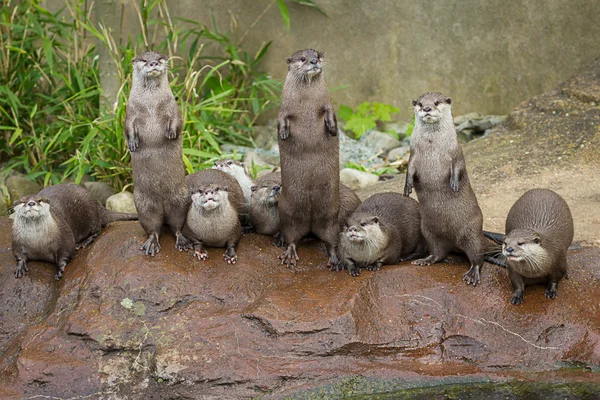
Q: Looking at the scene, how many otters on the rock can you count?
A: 9